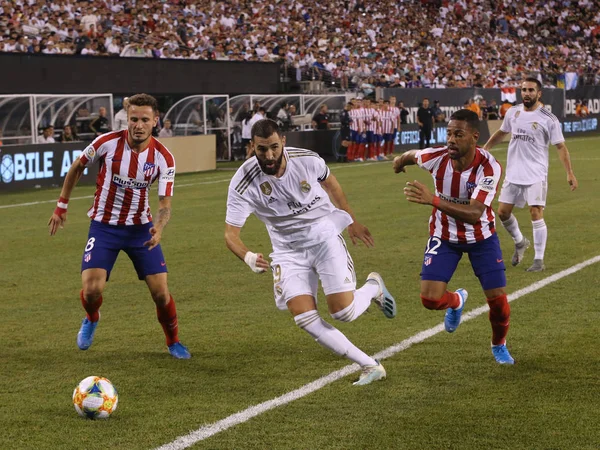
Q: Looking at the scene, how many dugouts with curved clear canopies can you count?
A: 3